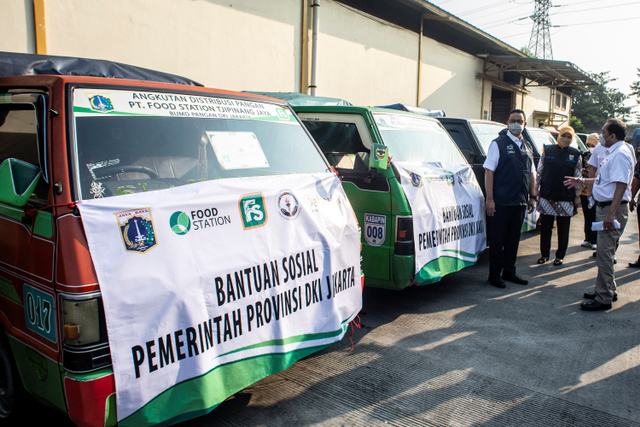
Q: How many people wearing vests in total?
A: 2